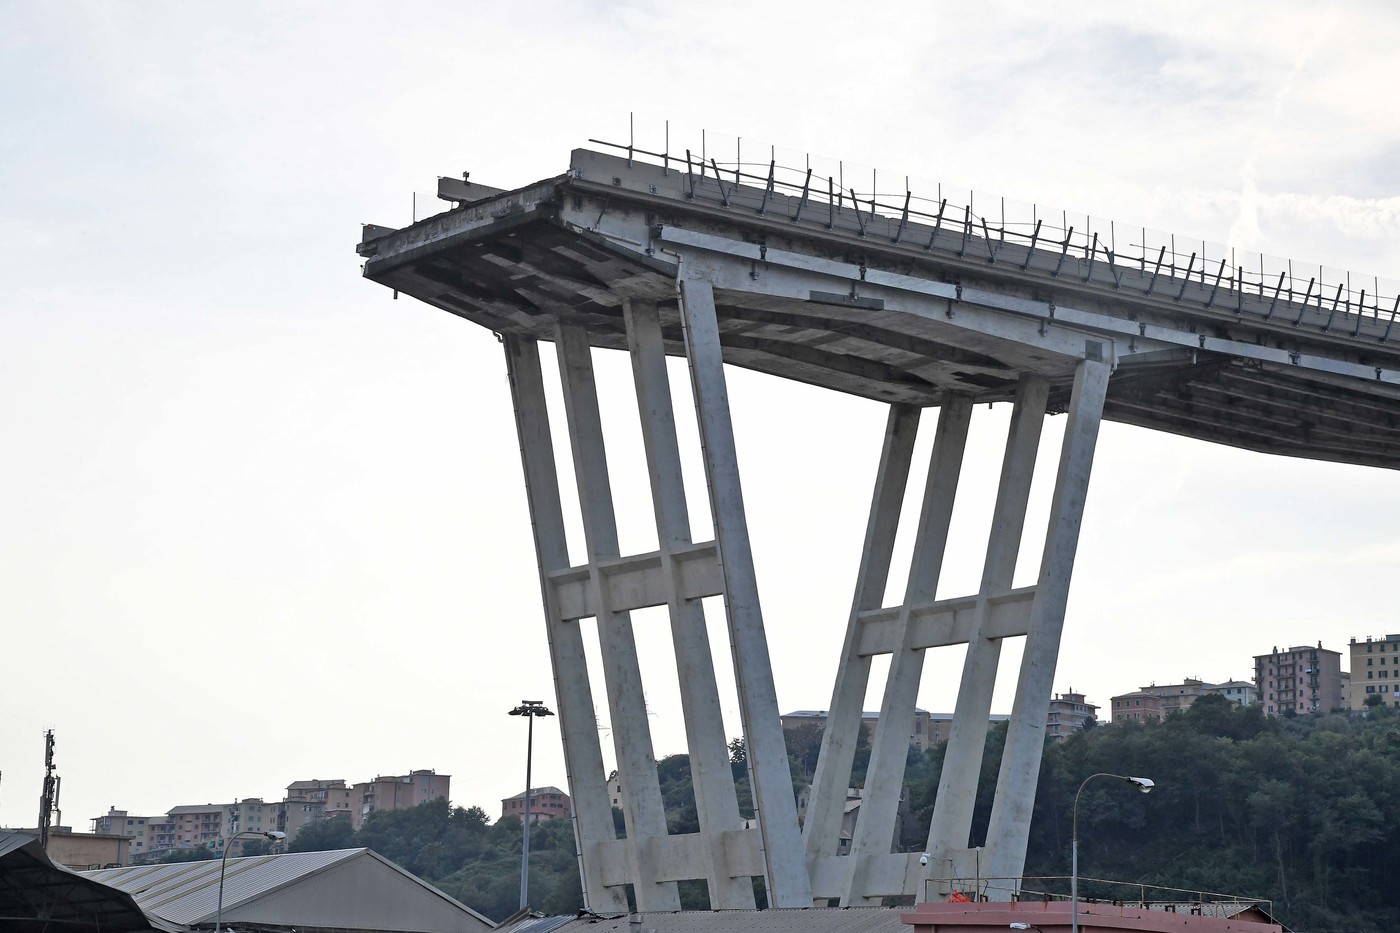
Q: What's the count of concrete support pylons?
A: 8